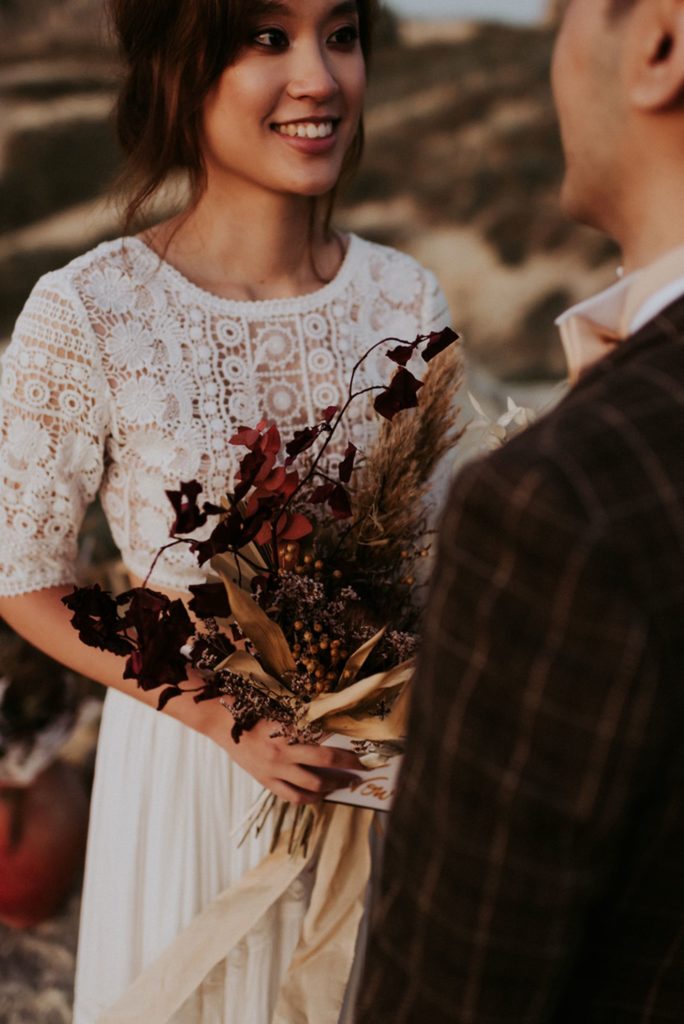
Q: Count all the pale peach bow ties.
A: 1